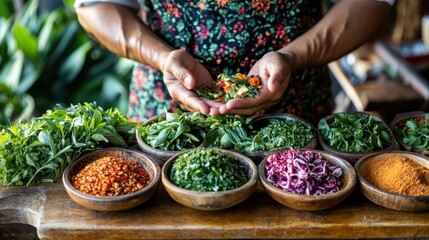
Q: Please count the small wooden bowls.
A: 8